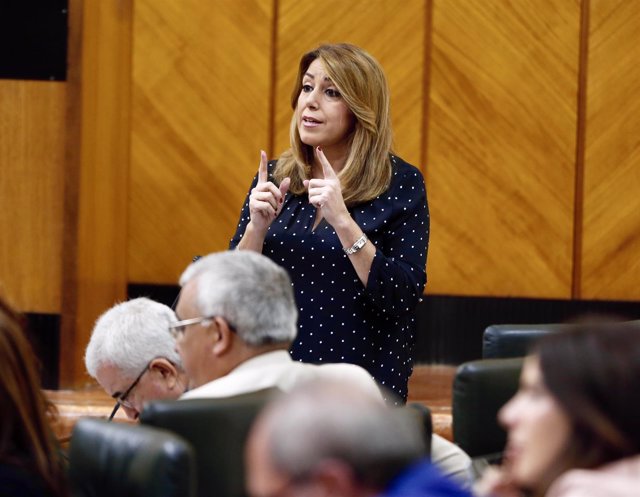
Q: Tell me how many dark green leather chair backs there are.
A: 4